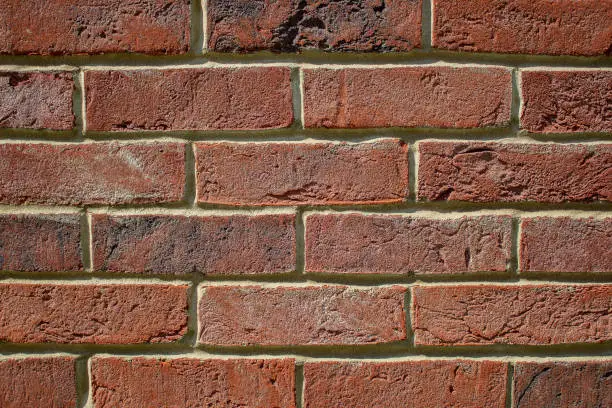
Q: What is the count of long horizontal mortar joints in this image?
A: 5